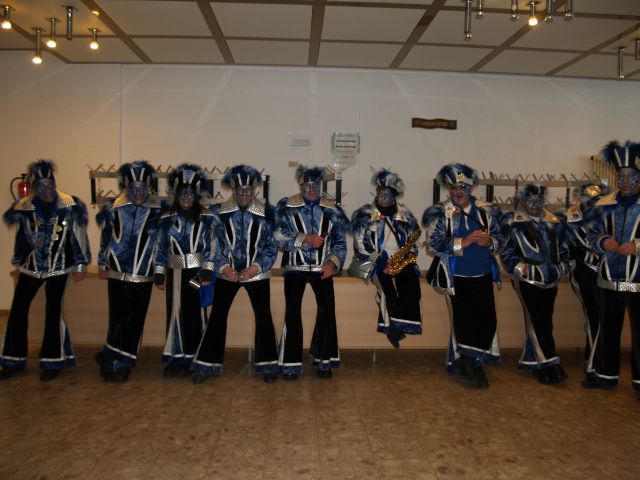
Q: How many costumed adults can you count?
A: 10